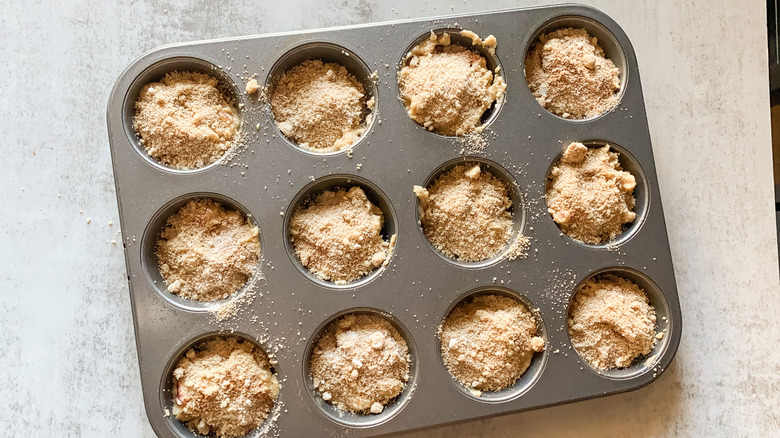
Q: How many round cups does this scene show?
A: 12